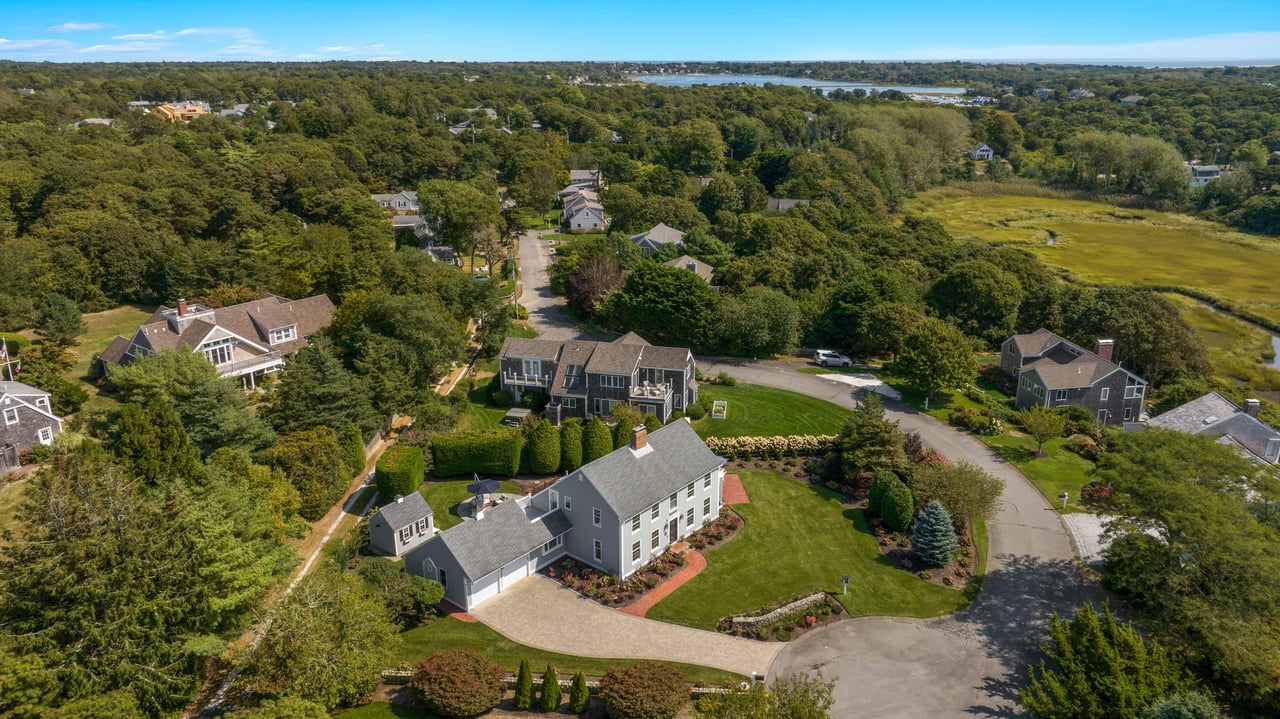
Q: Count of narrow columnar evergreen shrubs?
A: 3